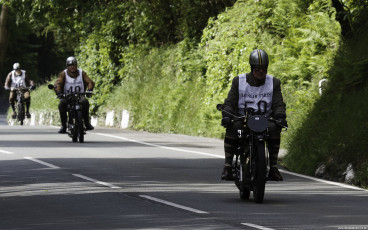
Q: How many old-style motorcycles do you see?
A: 3